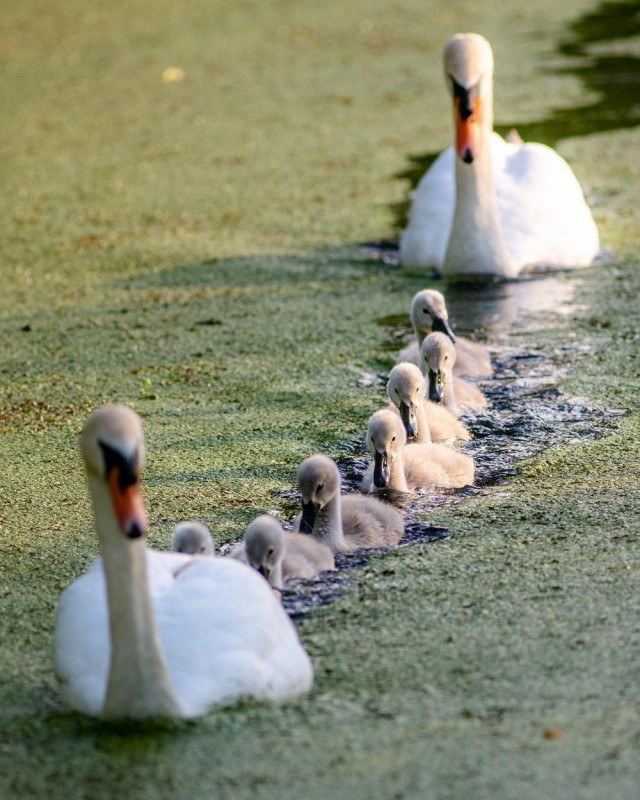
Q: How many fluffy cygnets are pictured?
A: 7